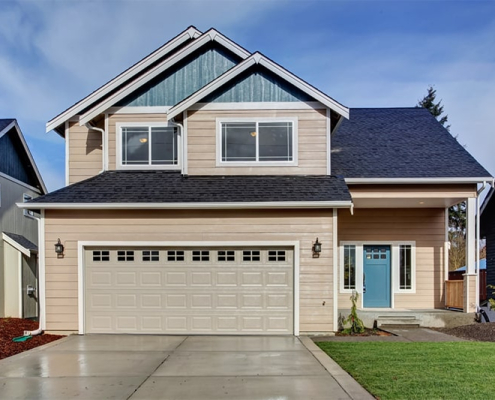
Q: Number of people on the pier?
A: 0